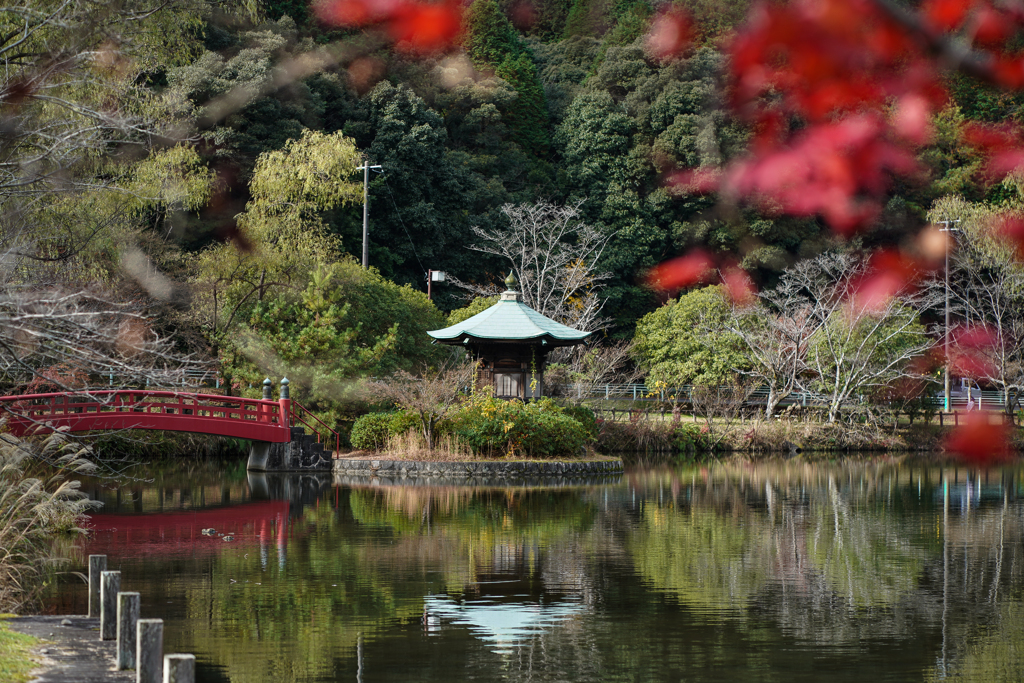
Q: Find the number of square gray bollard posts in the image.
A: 5